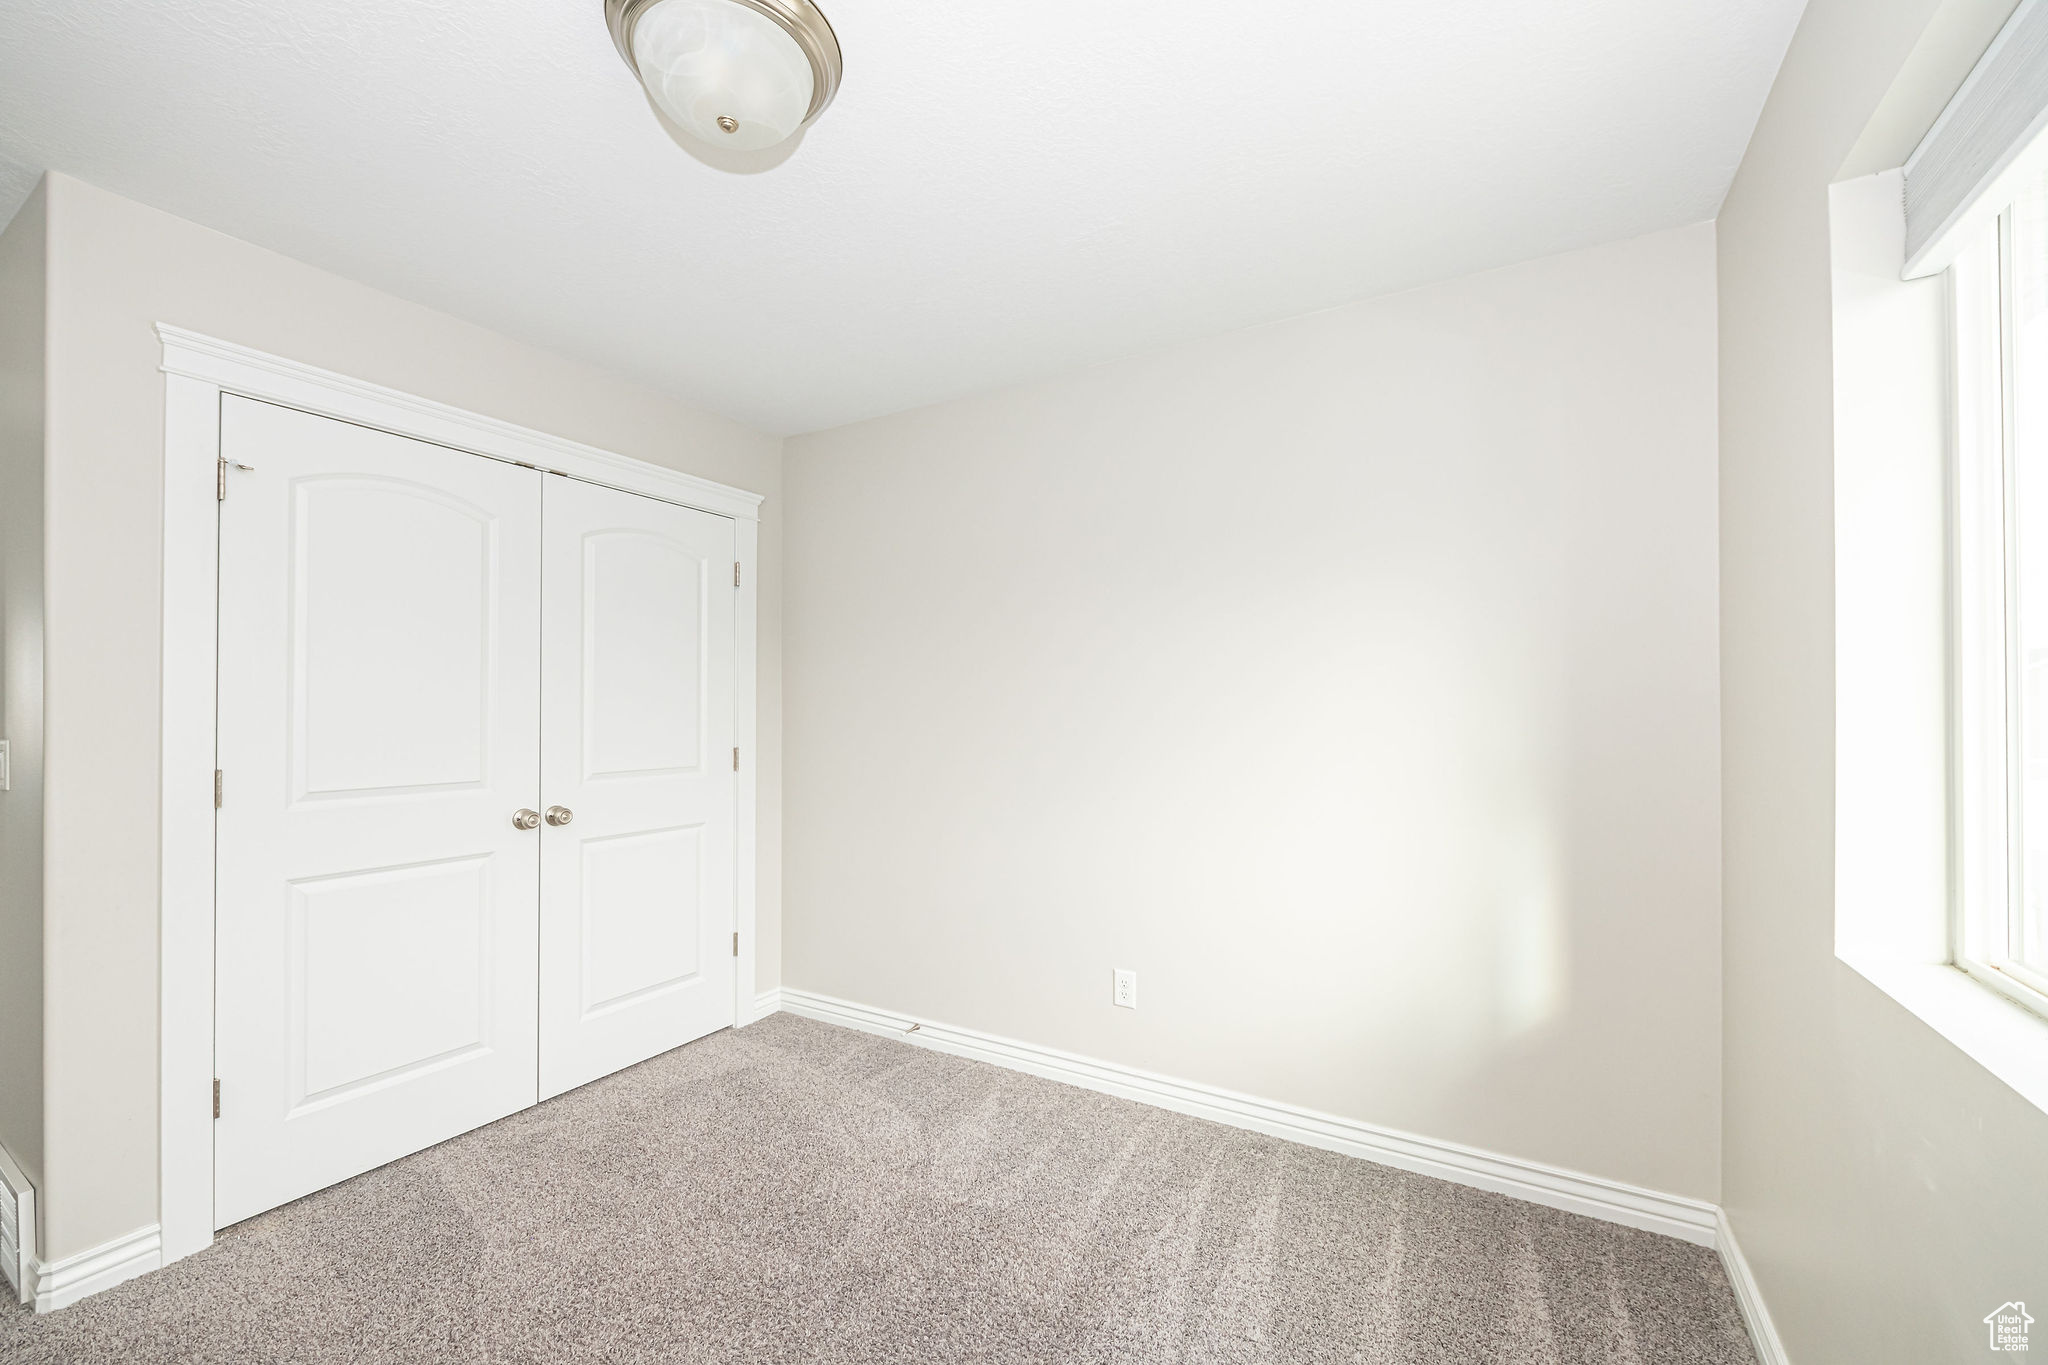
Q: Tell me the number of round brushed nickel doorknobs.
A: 2